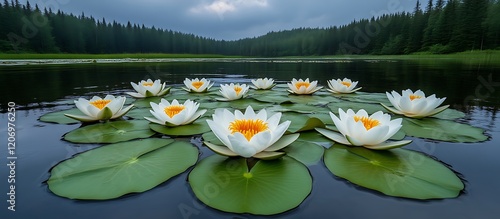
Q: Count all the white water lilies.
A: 11